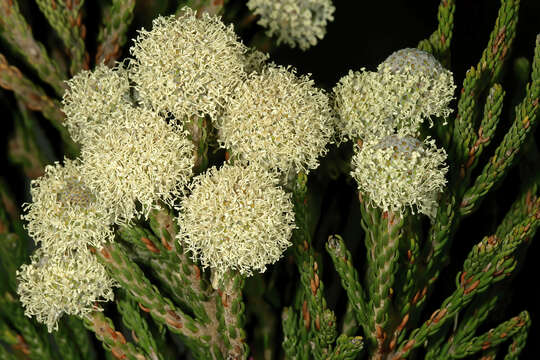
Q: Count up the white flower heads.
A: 11